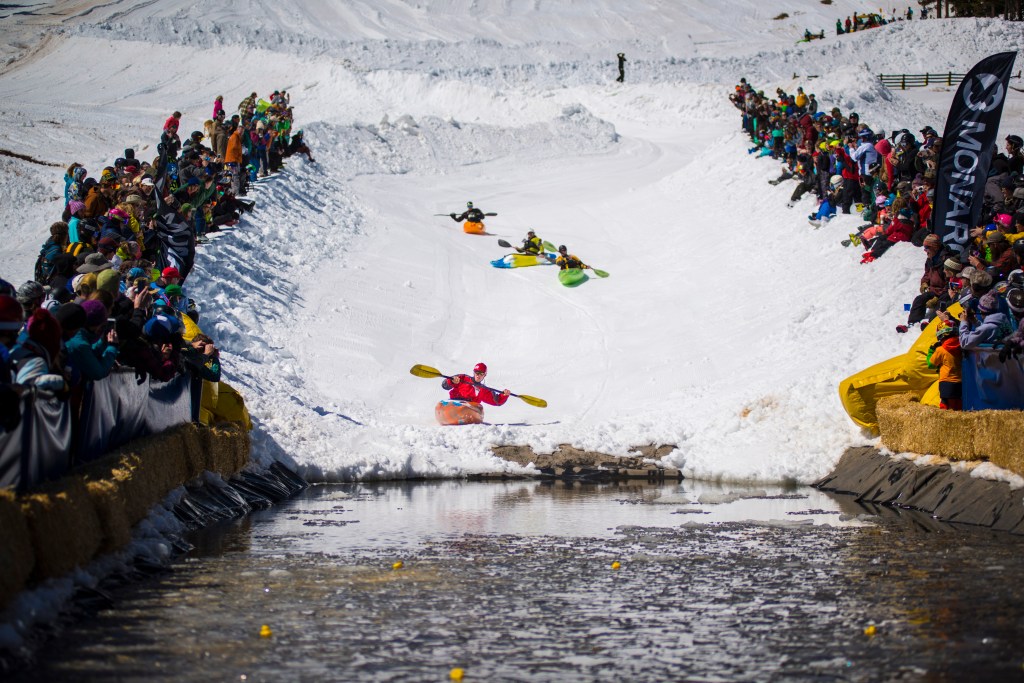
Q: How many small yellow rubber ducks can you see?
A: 5